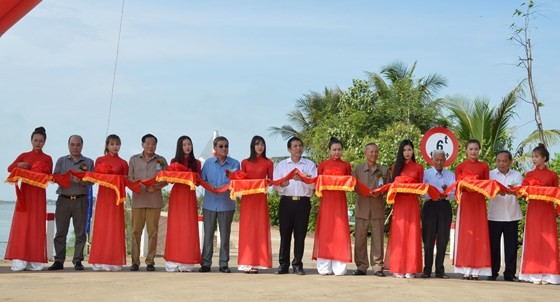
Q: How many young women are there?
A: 8